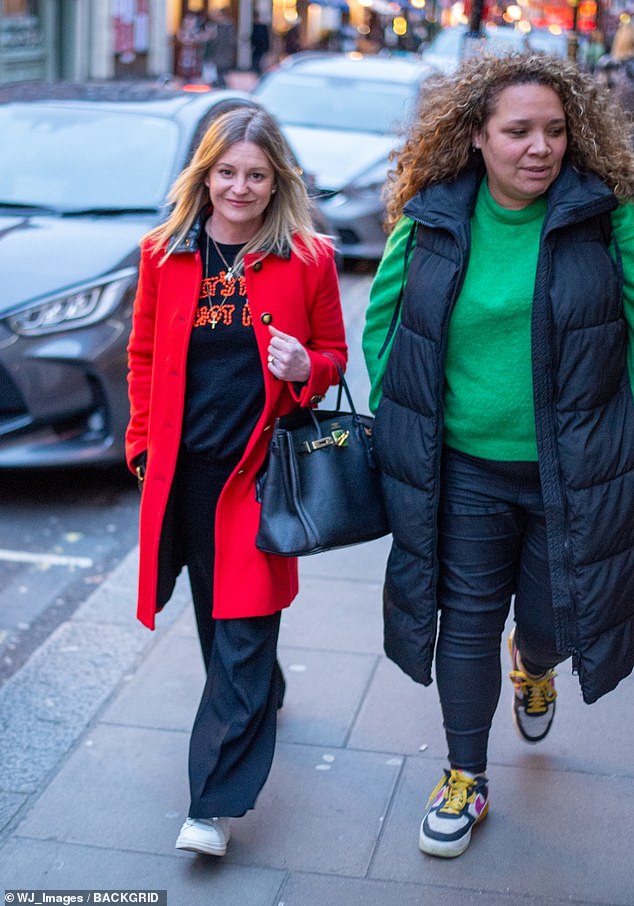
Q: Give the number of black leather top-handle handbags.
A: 1